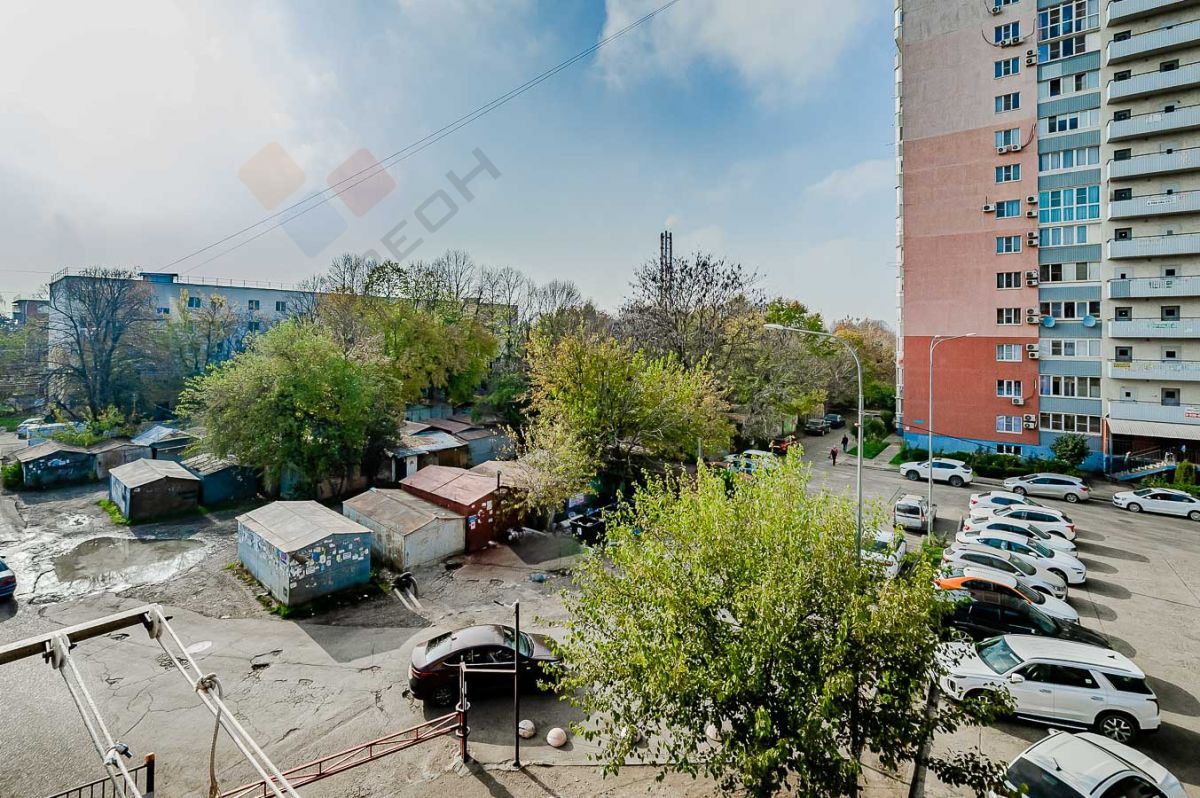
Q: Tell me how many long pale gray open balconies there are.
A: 11